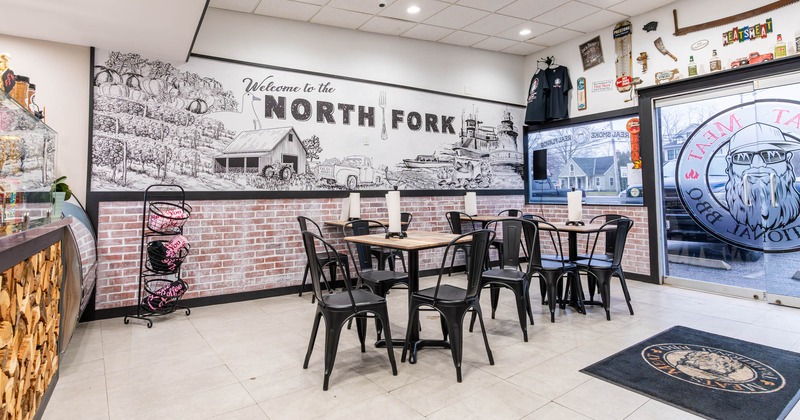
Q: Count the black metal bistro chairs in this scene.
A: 12